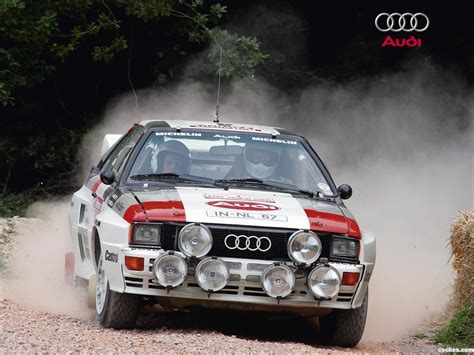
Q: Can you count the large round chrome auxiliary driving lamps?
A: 6